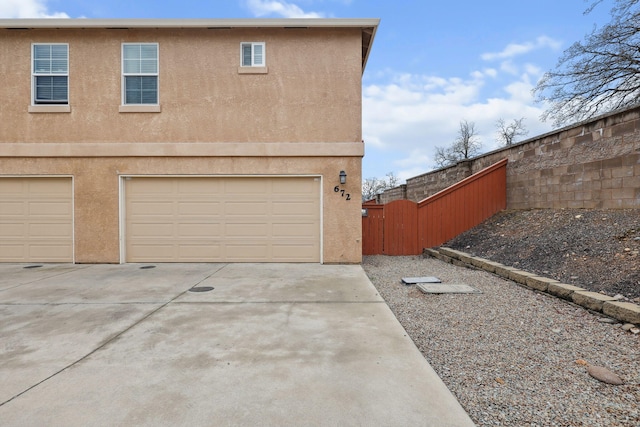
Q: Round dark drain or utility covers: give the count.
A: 3